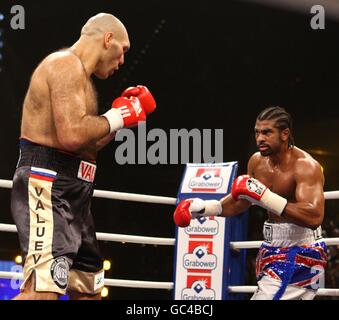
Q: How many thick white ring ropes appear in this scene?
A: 3